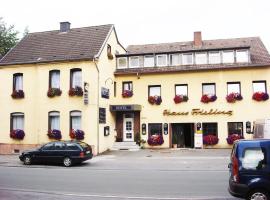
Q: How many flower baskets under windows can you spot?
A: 15